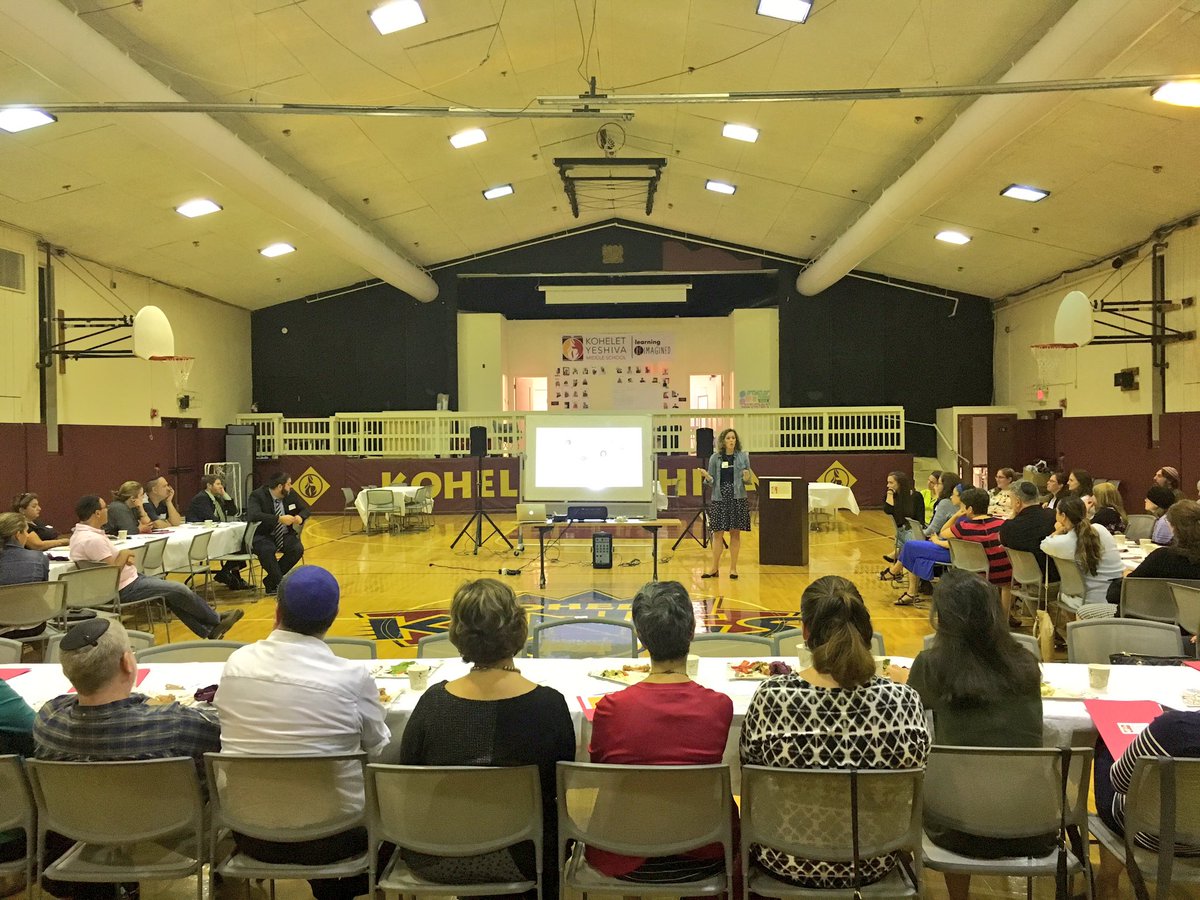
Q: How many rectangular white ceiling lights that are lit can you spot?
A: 12